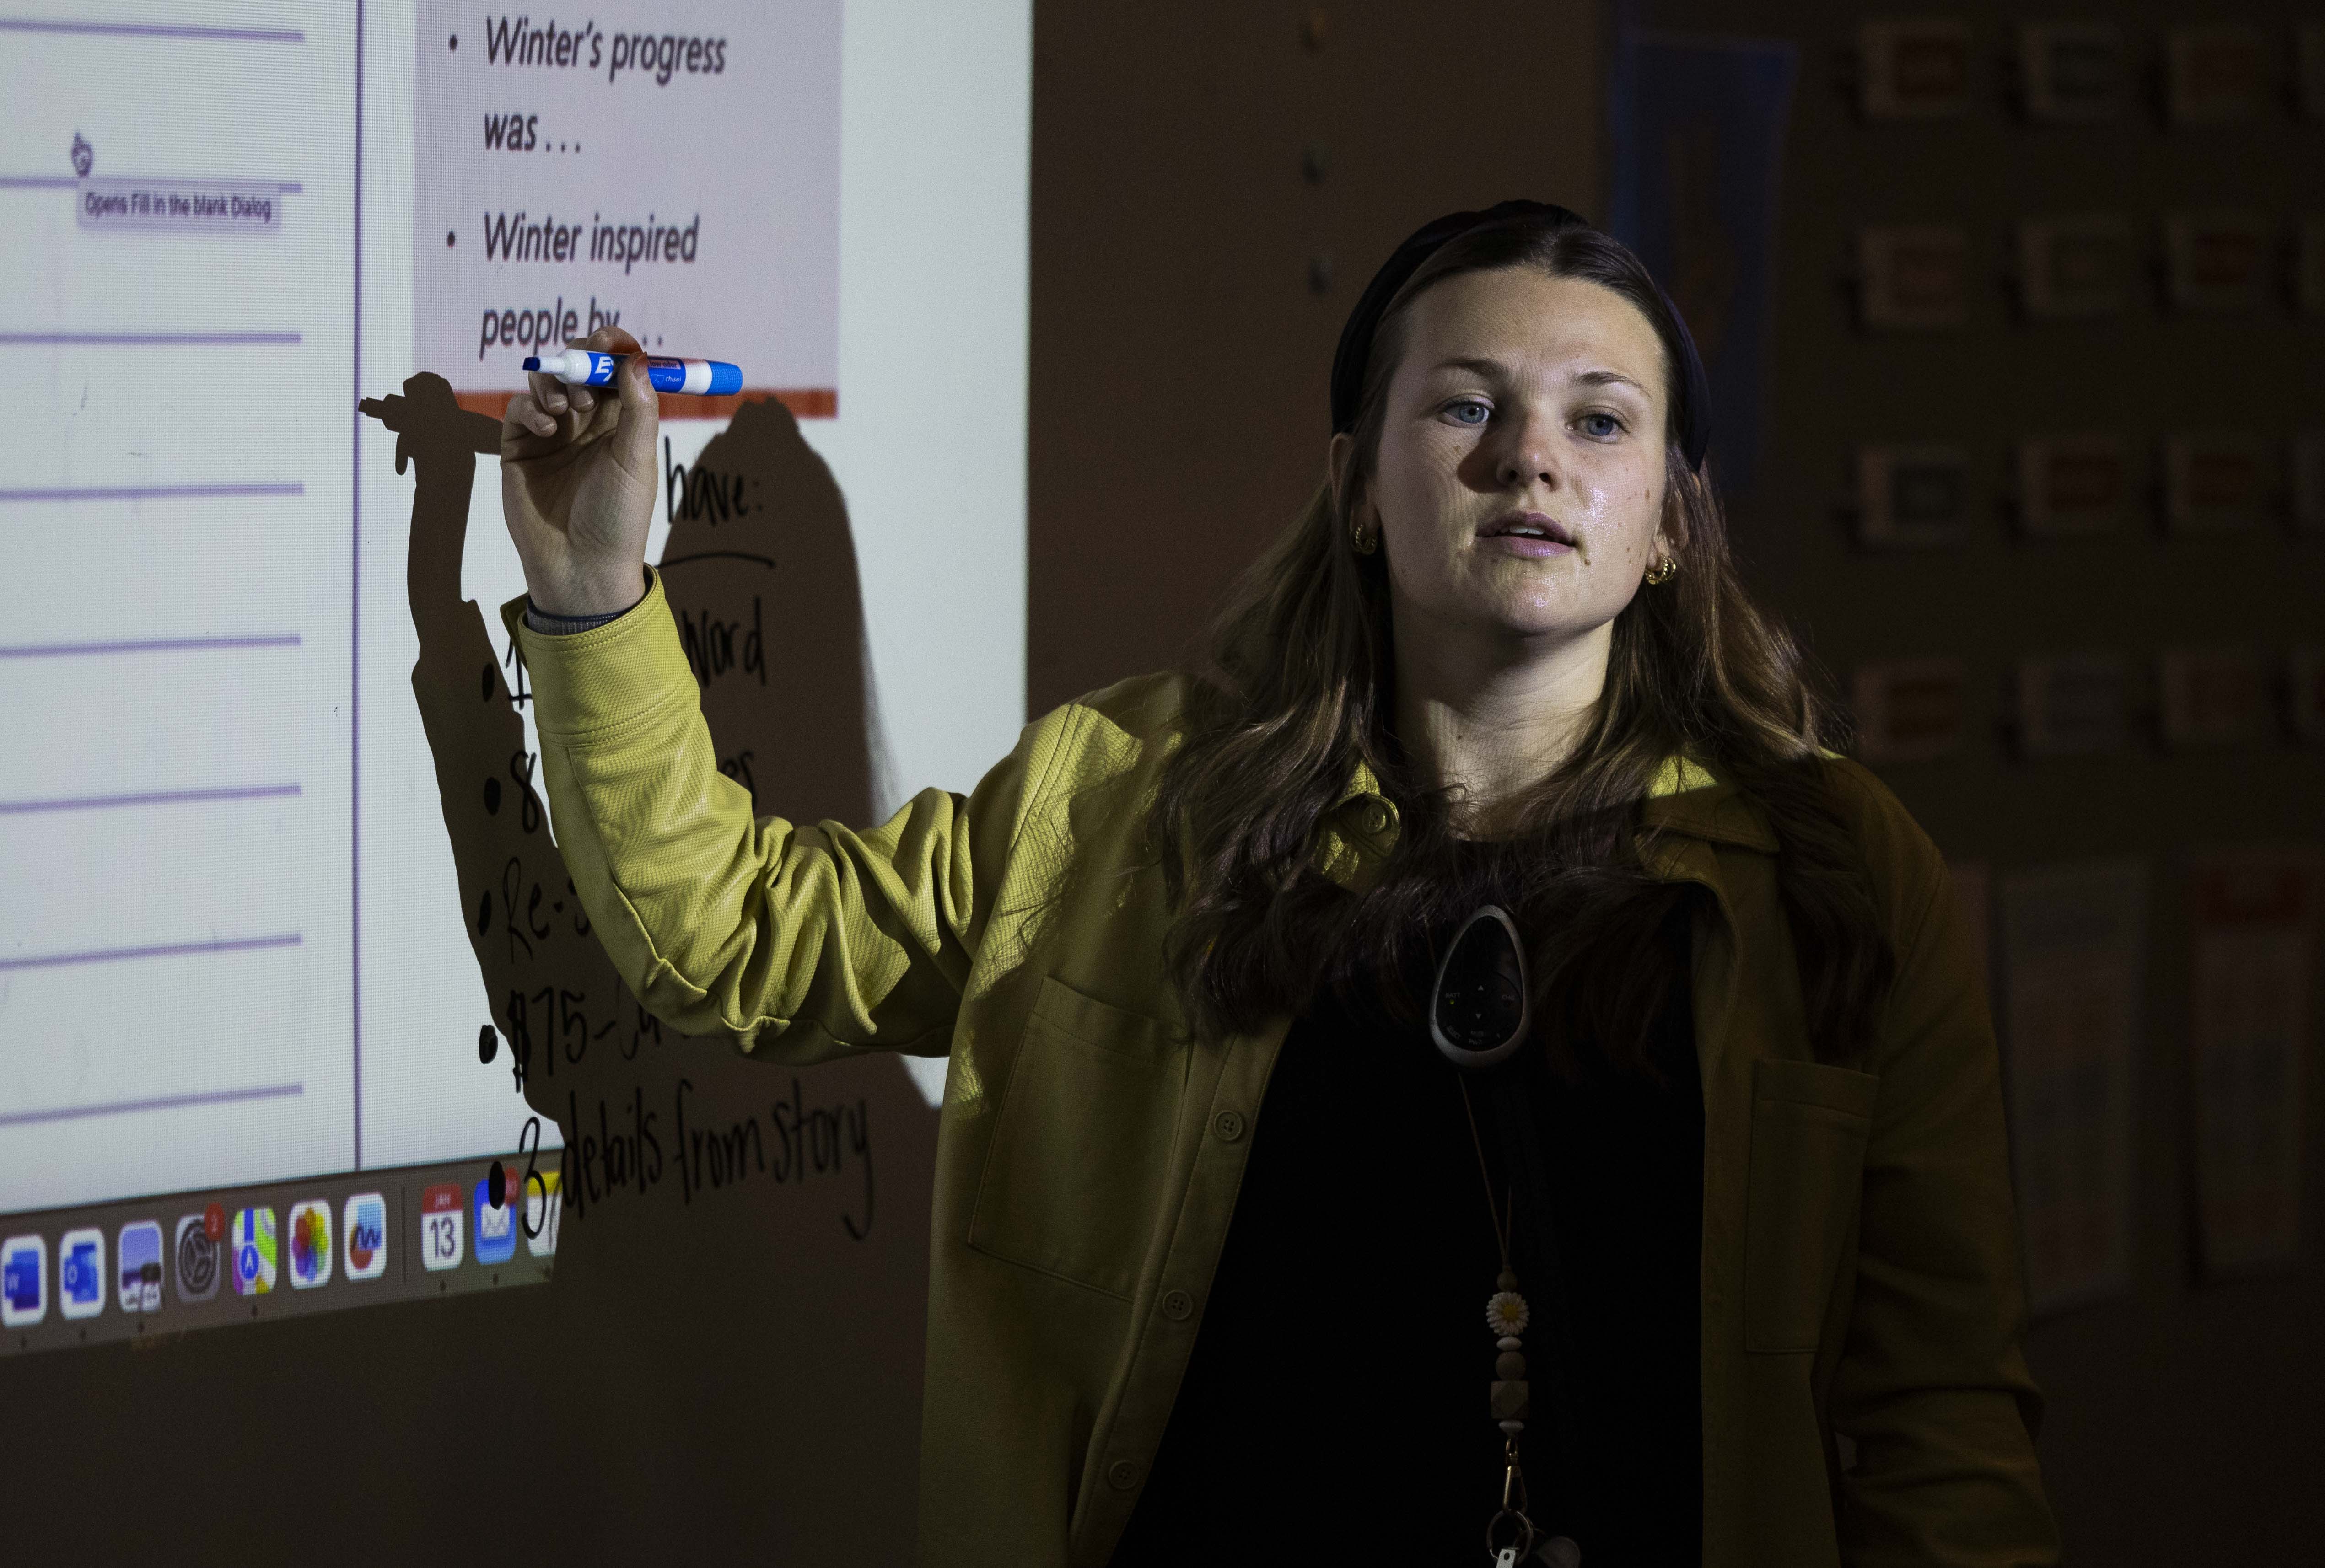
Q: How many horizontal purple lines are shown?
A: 8